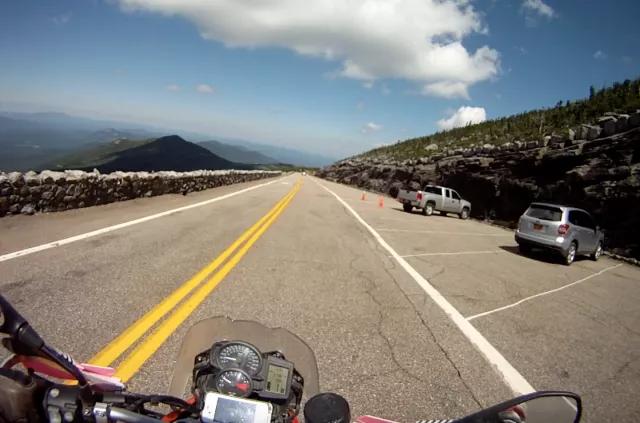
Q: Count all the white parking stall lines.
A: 3